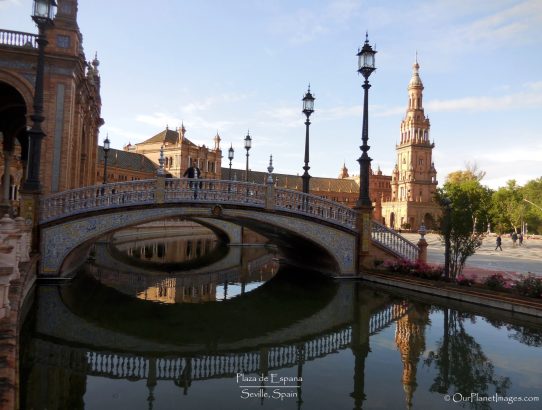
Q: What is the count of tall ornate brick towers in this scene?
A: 1